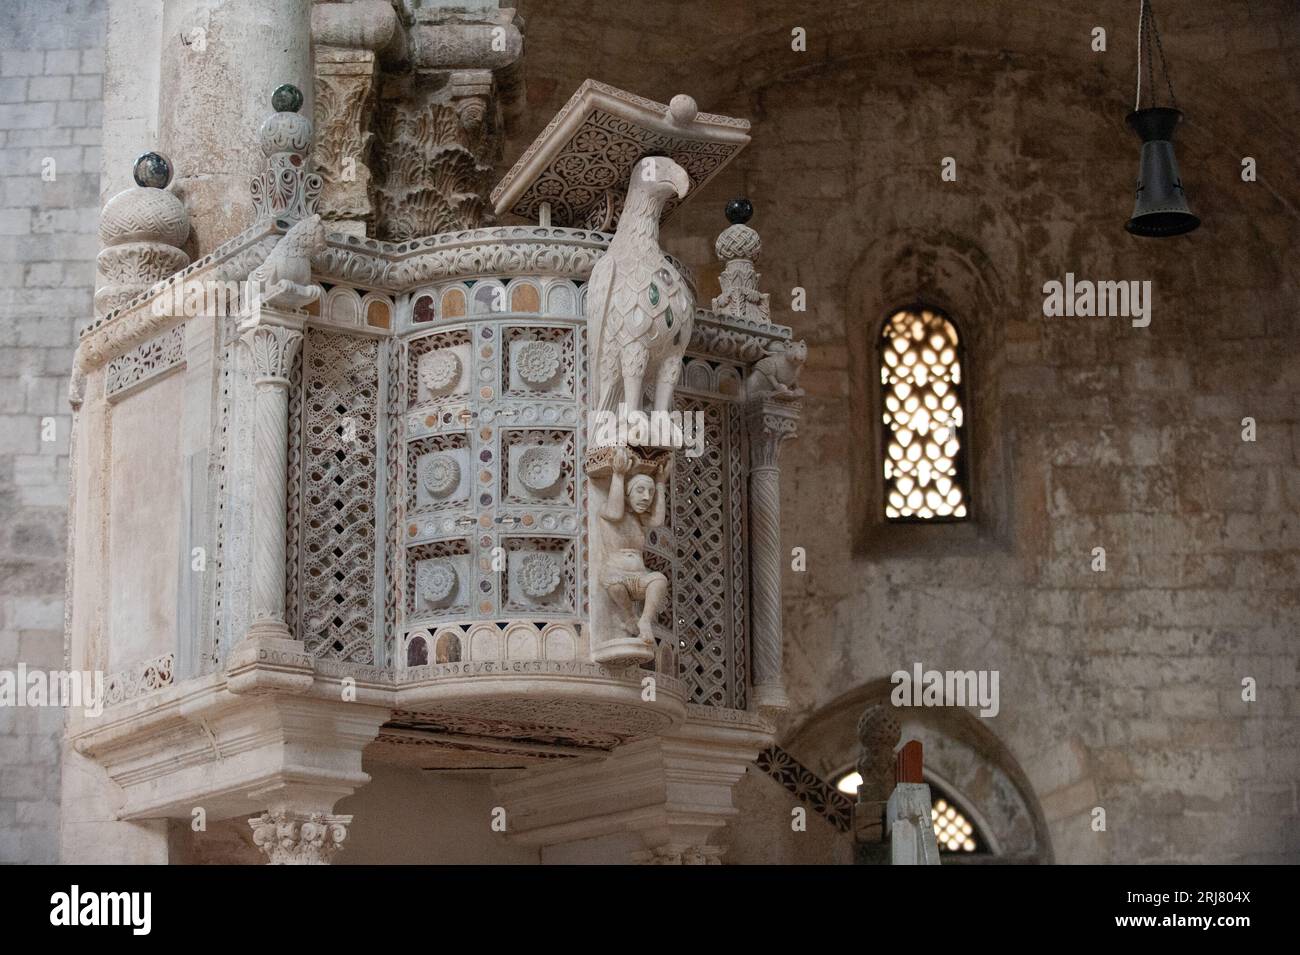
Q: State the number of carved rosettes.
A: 6